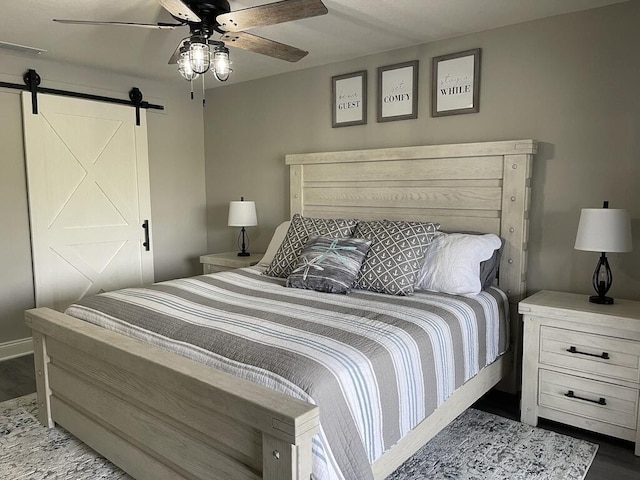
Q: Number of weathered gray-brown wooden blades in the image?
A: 5